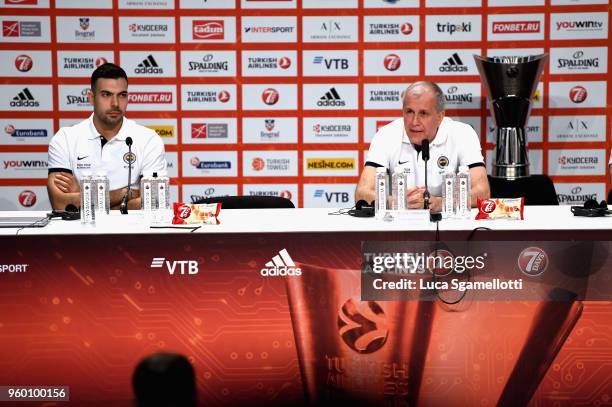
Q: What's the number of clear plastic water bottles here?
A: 8